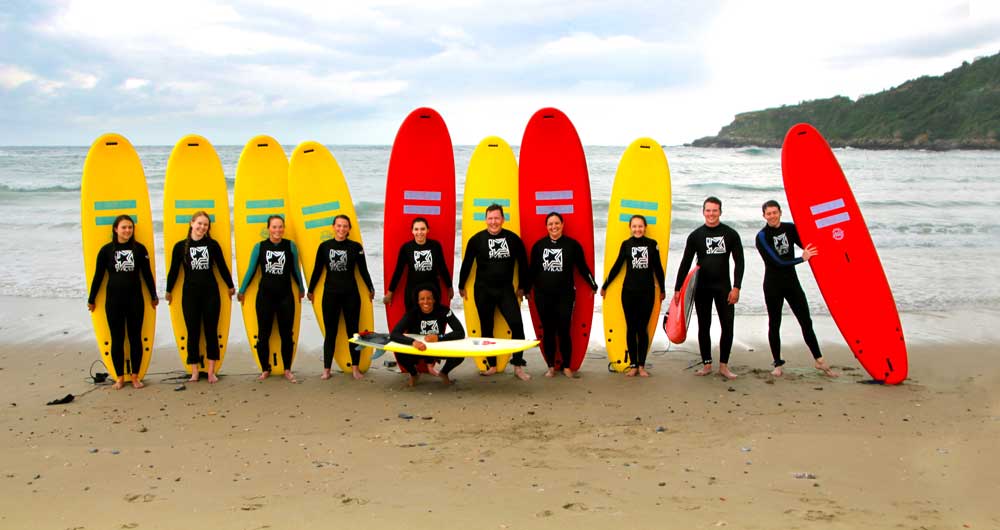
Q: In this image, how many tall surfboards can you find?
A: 9